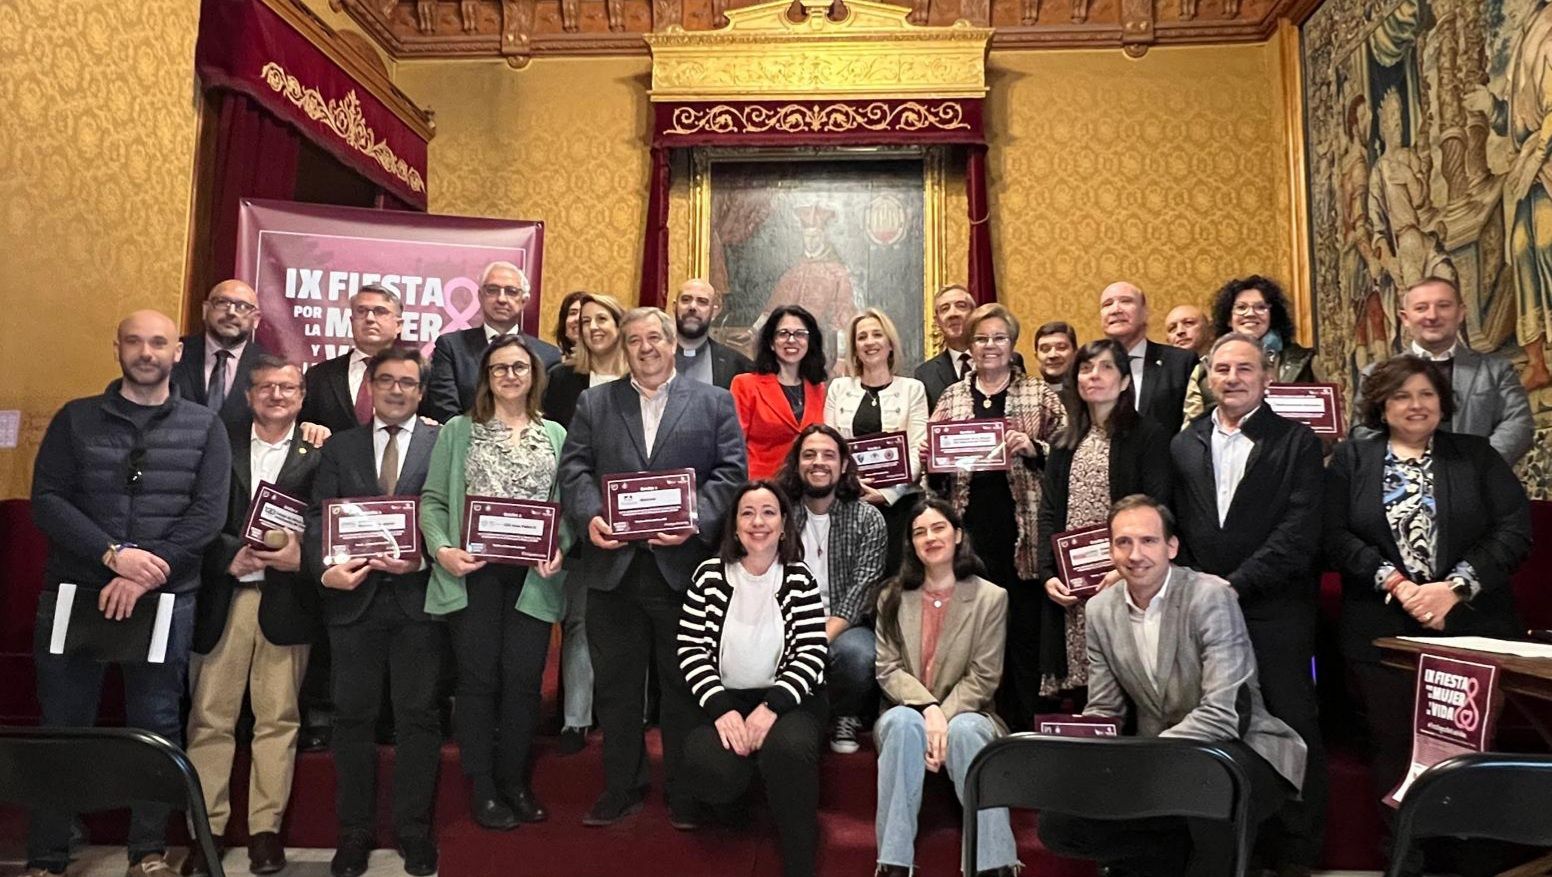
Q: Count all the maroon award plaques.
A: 9